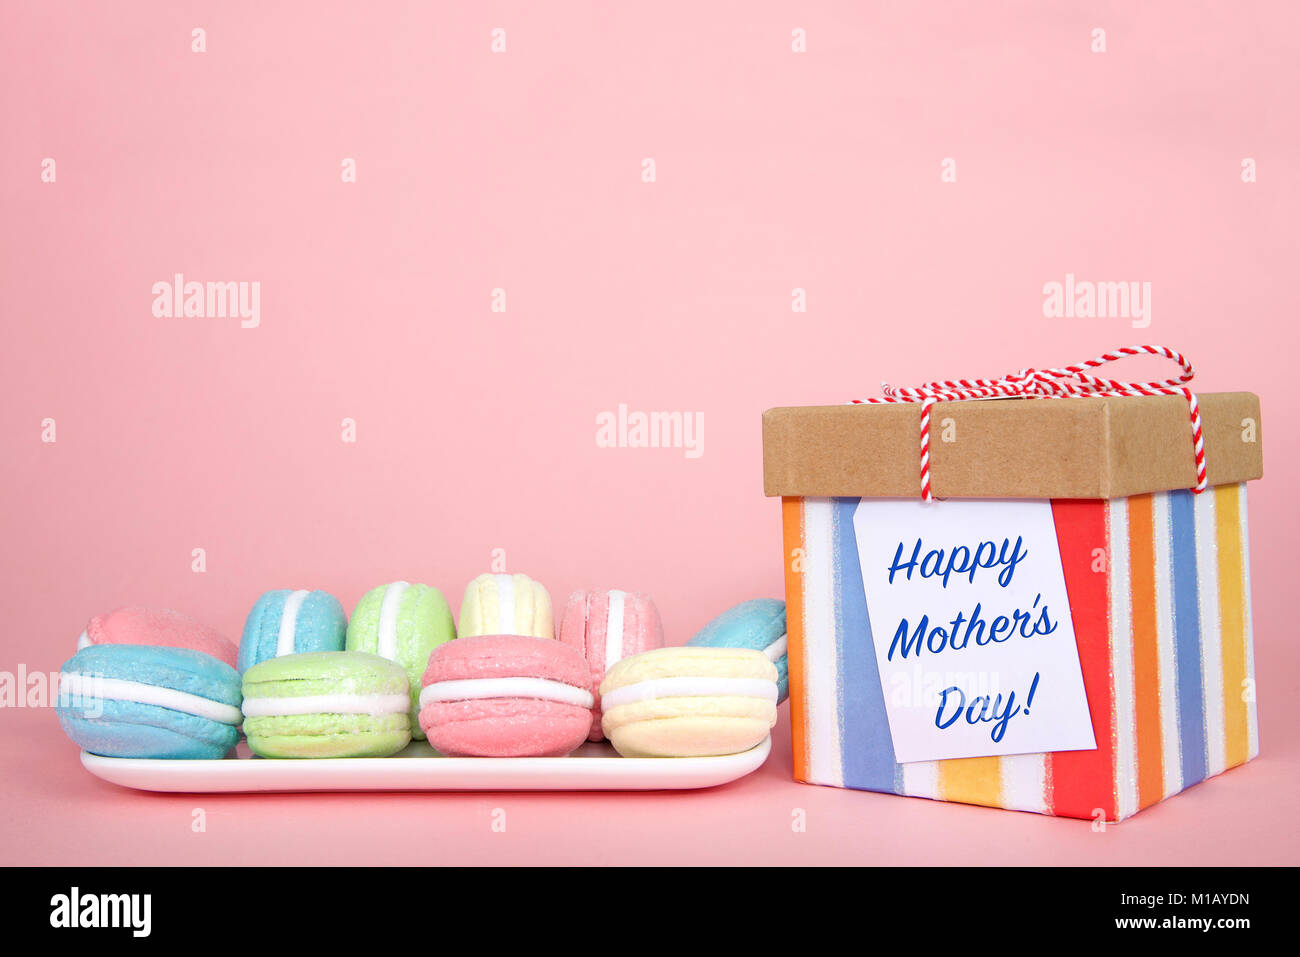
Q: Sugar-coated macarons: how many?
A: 10